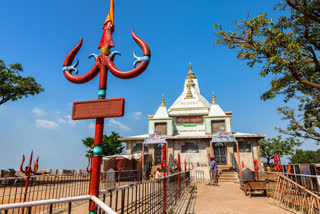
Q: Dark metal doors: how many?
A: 2